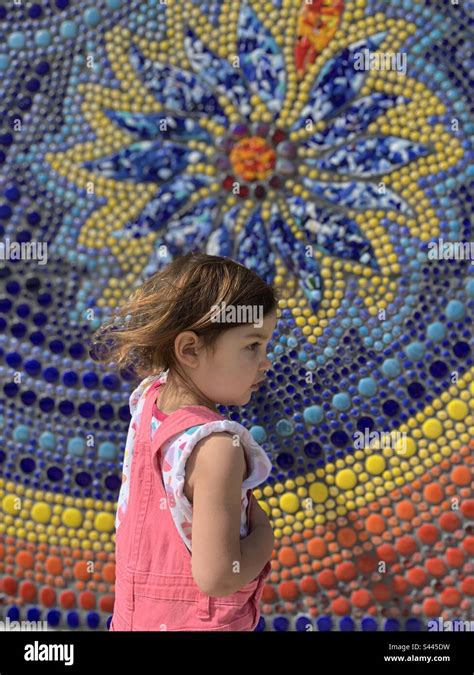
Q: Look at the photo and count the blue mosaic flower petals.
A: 15